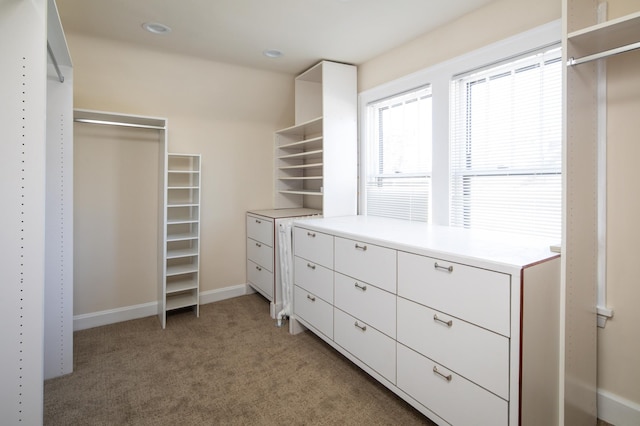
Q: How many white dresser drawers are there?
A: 12